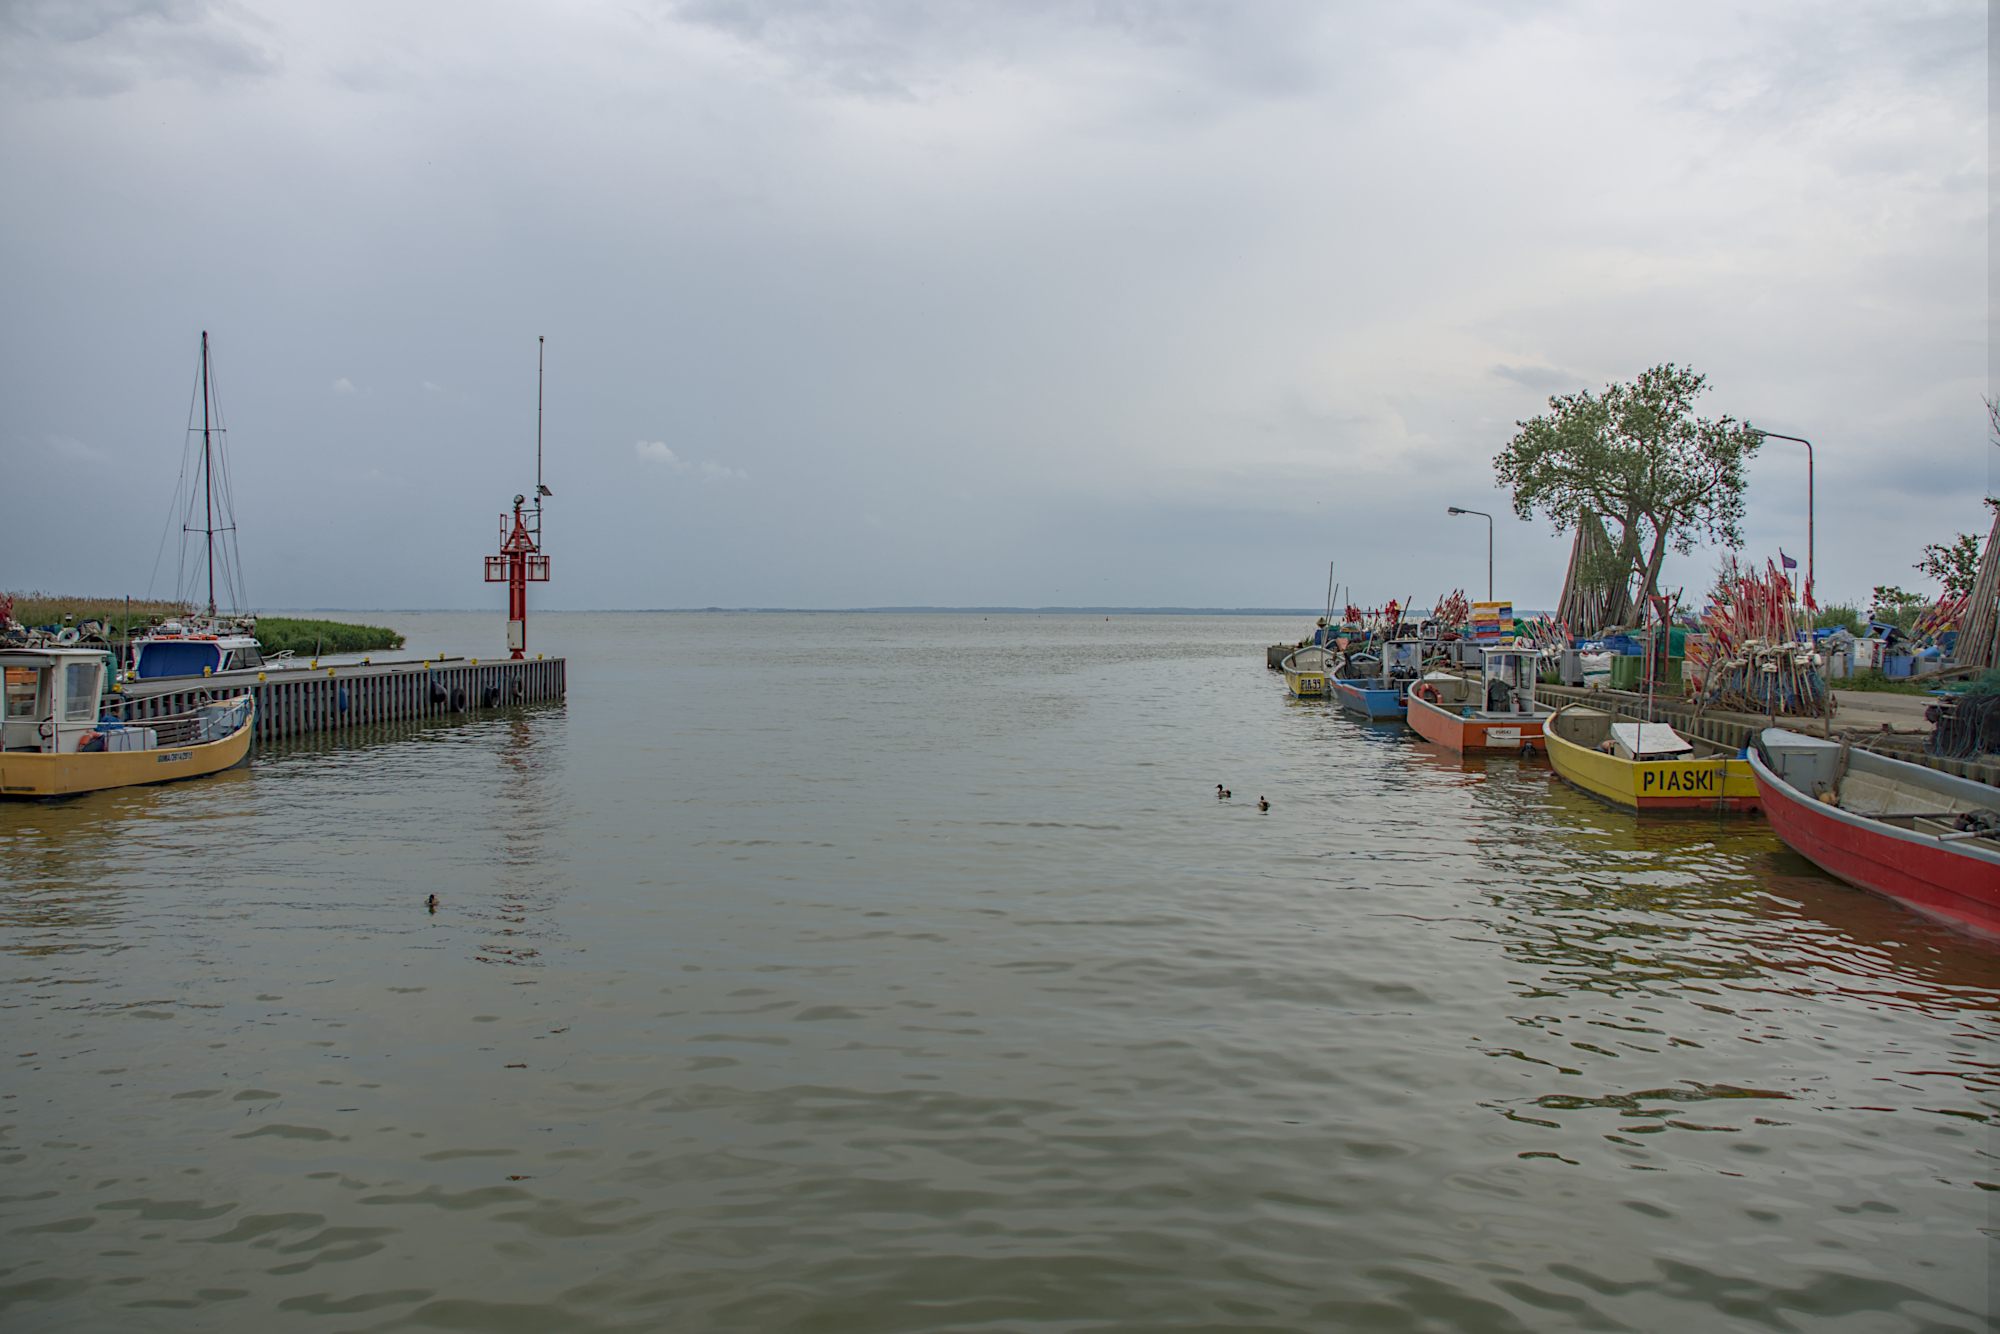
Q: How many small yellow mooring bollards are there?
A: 11